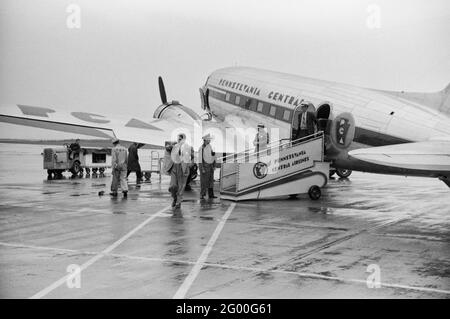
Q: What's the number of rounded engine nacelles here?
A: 1